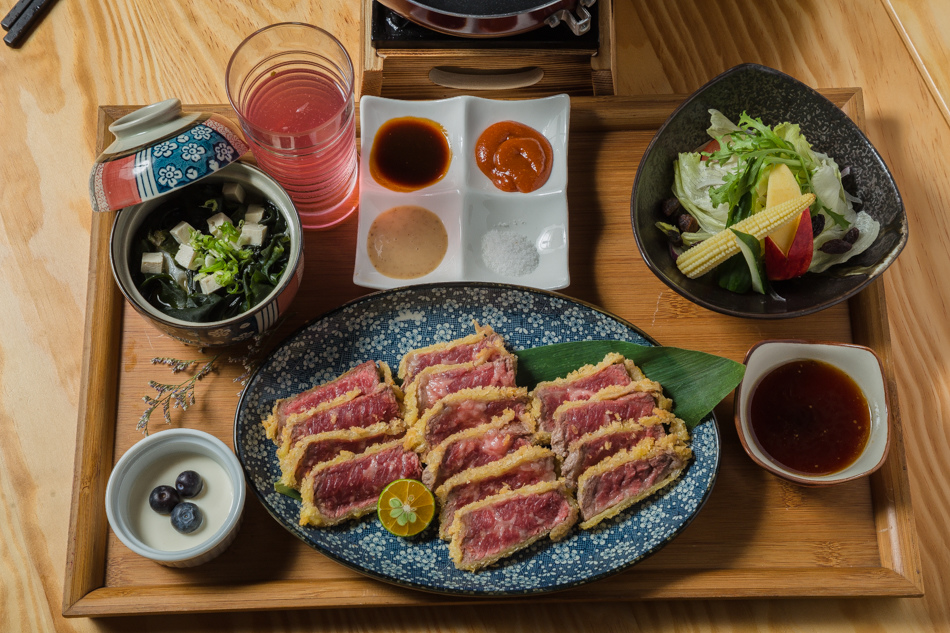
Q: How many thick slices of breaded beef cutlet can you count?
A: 14